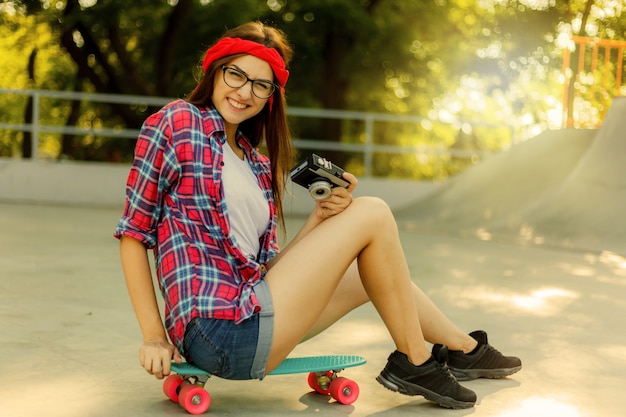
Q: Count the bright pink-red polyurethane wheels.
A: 4